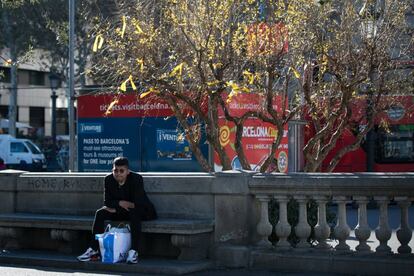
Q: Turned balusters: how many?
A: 8